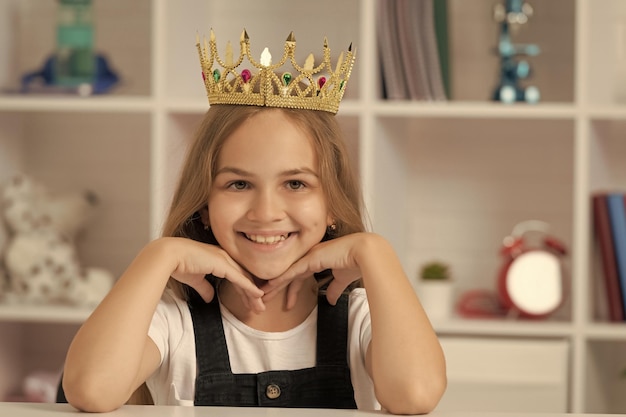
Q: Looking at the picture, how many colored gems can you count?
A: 6